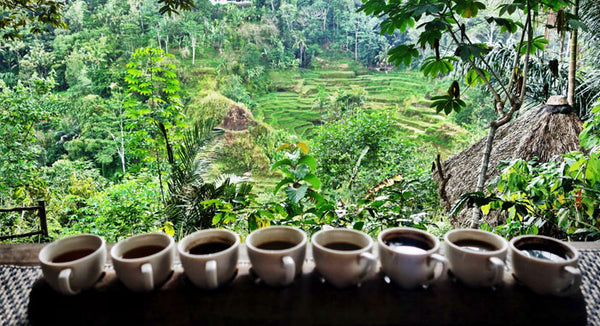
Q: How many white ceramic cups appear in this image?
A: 8